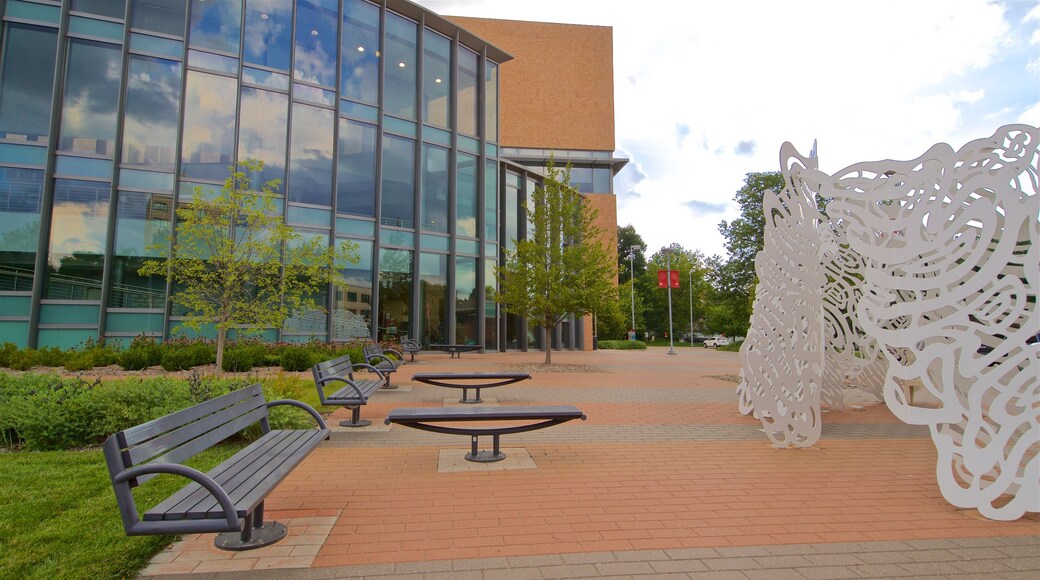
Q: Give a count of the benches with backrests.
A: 4